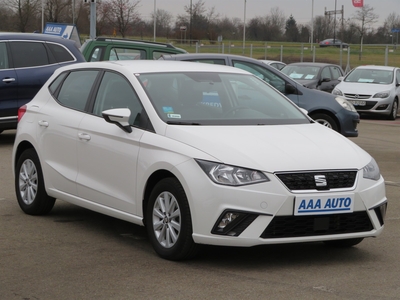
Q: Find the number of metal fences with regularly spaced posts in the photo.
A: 1